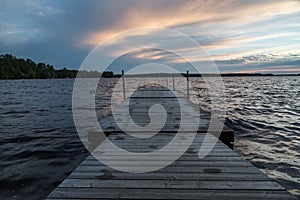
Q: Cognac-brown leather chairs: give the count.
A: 0